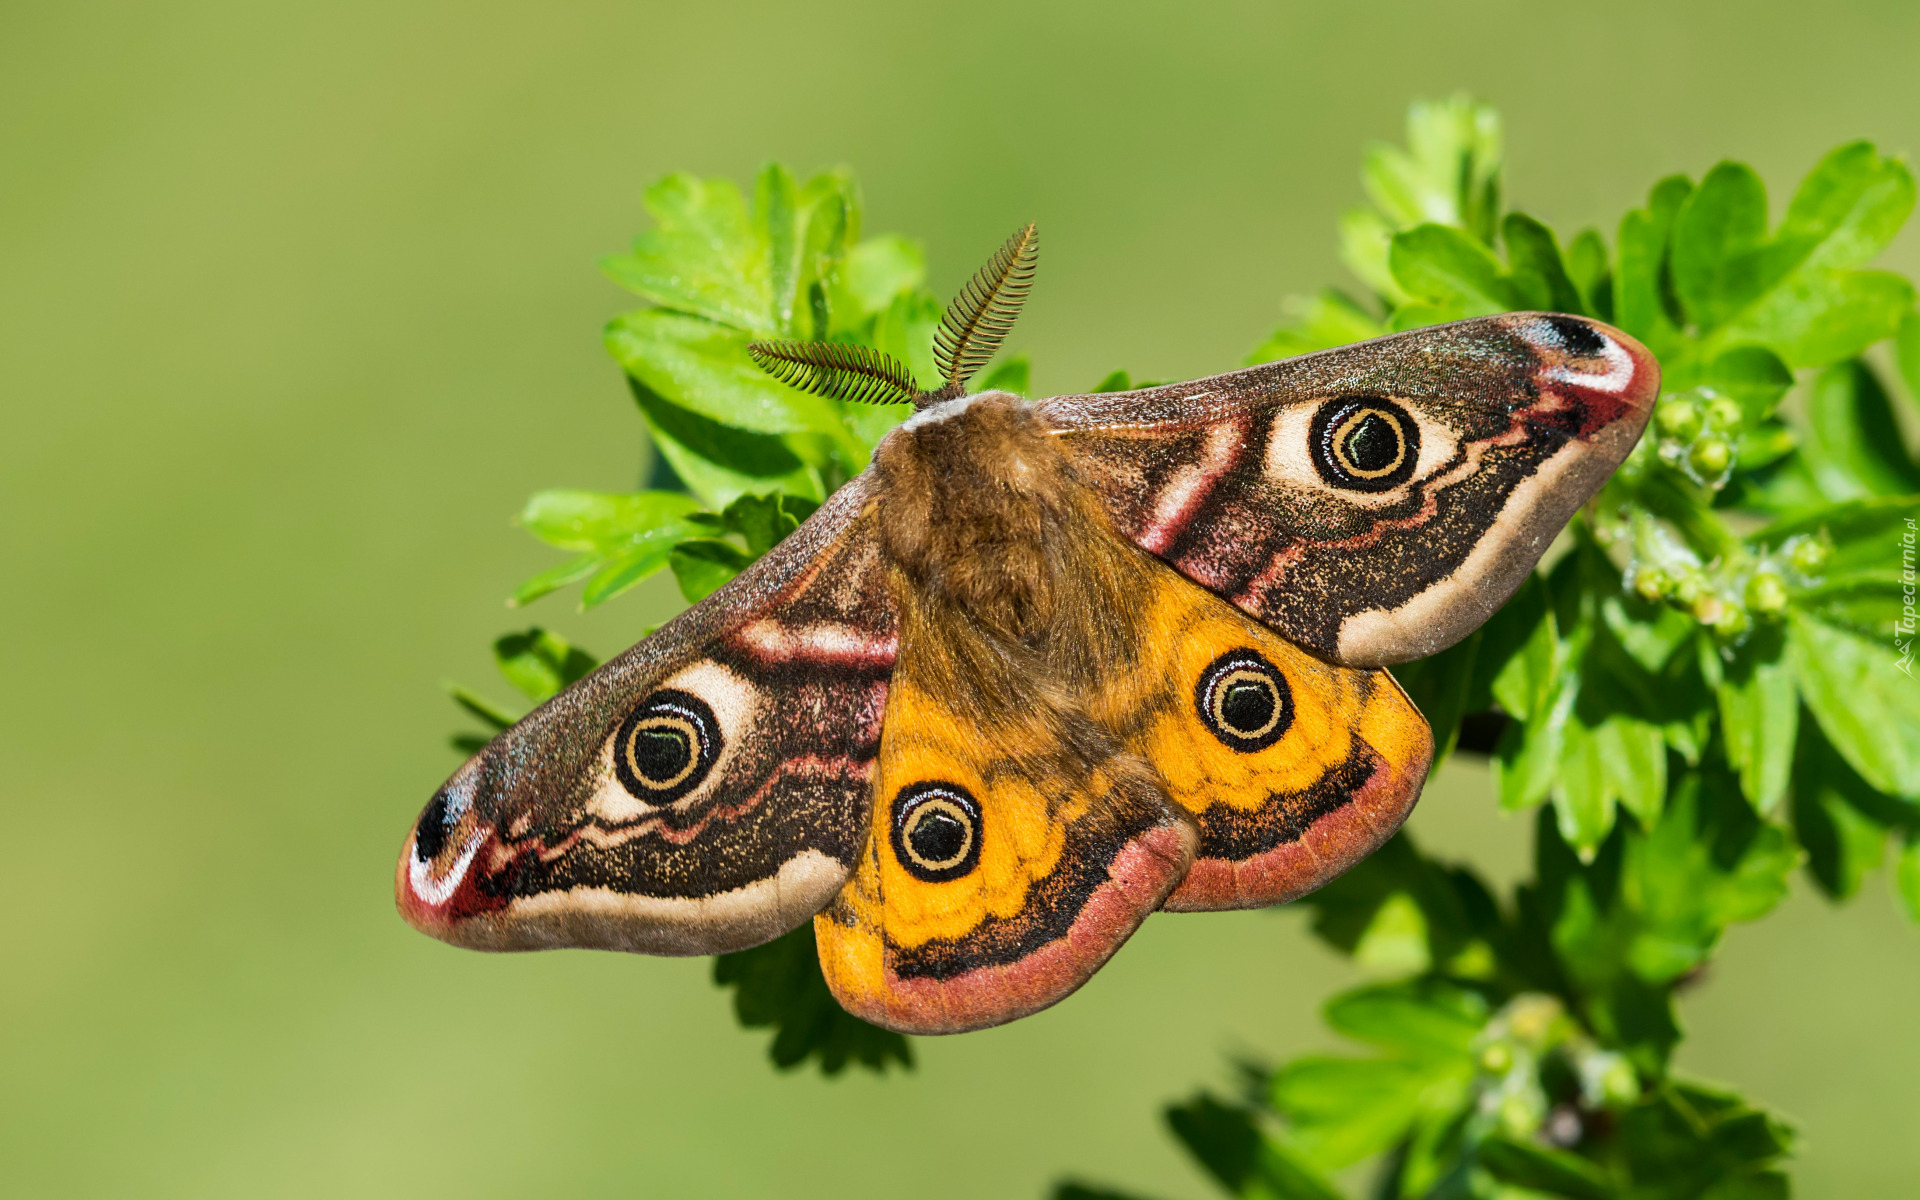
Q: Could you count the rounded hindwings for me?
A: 2